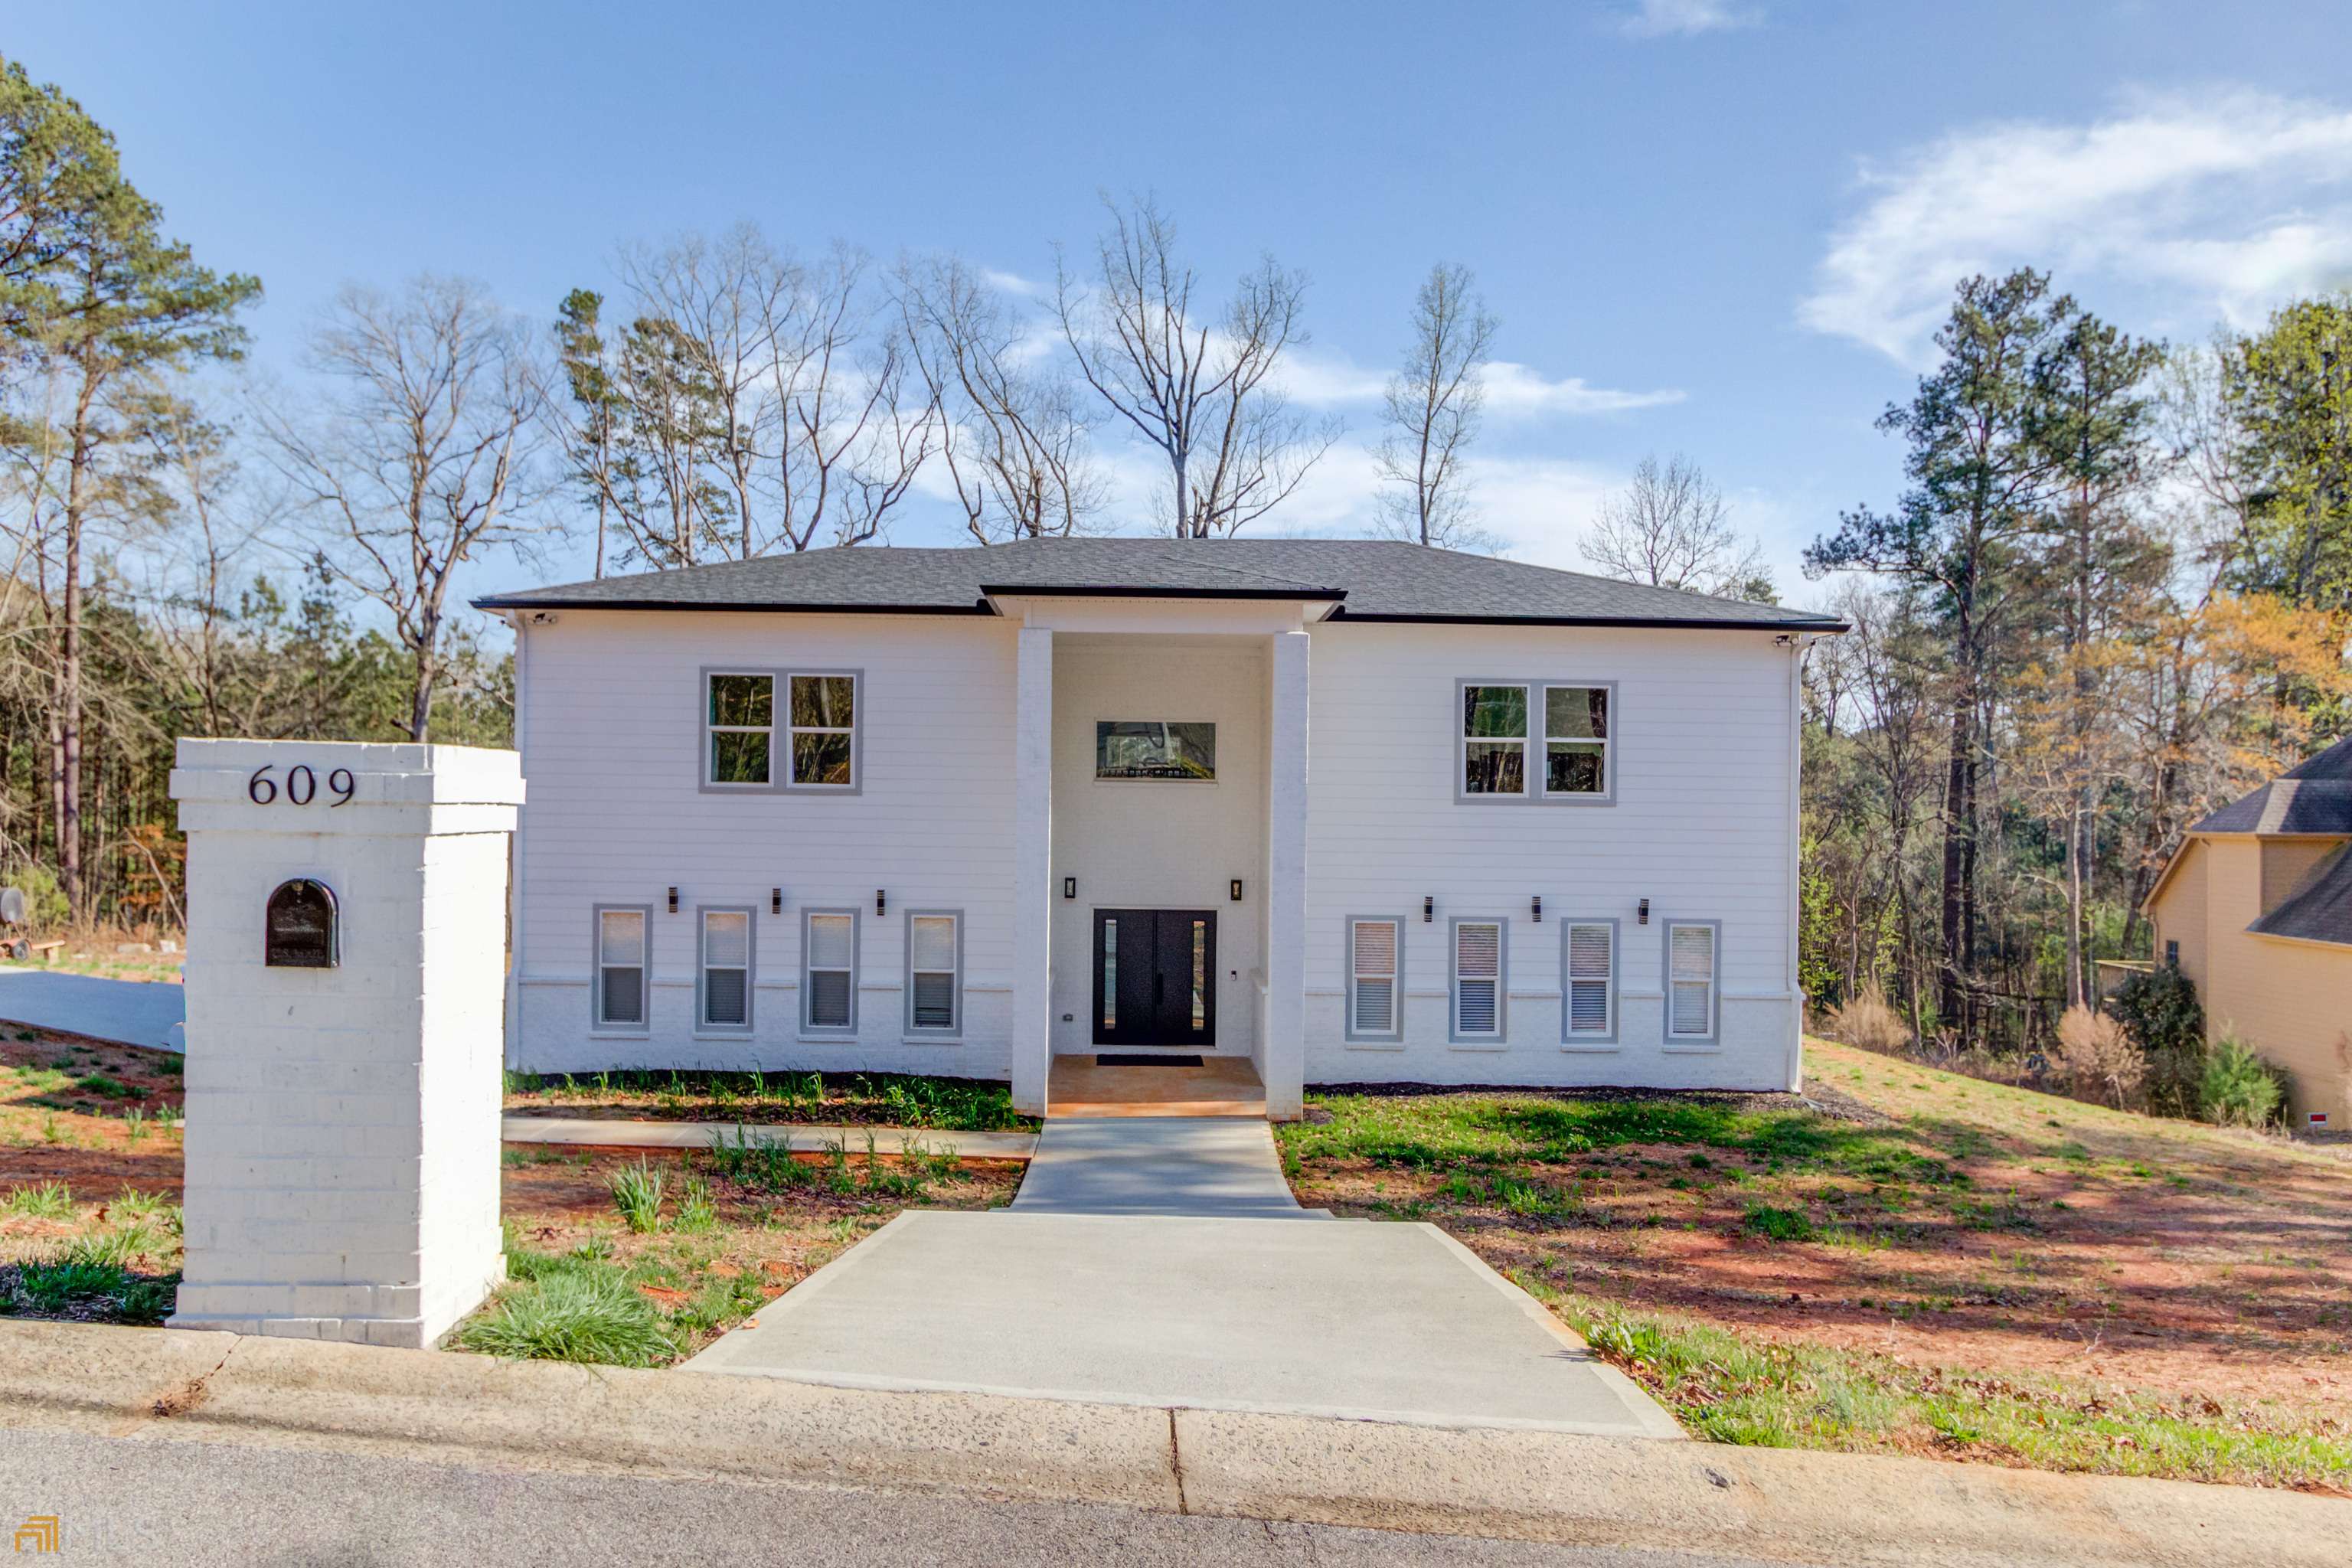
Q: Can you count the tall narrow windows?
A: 8